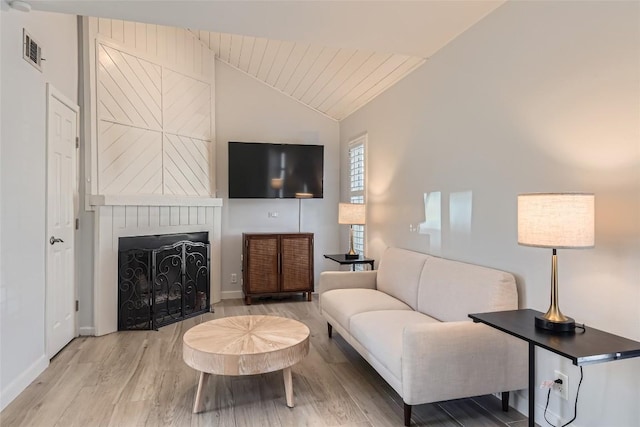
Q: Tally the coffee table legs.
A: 2